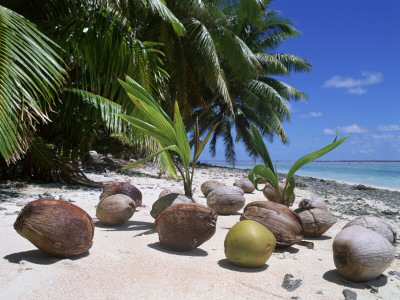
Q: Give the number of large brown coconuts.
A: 3